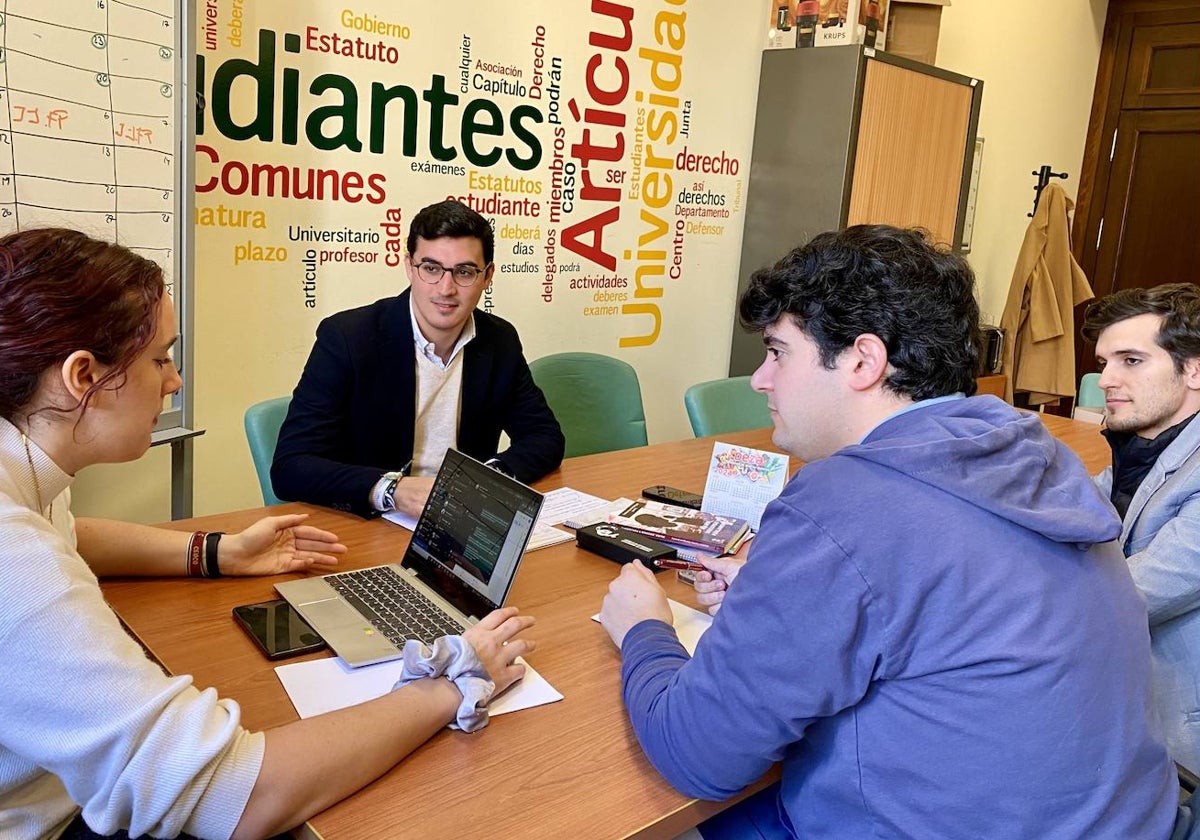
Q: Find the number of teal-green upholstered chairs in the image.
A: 4